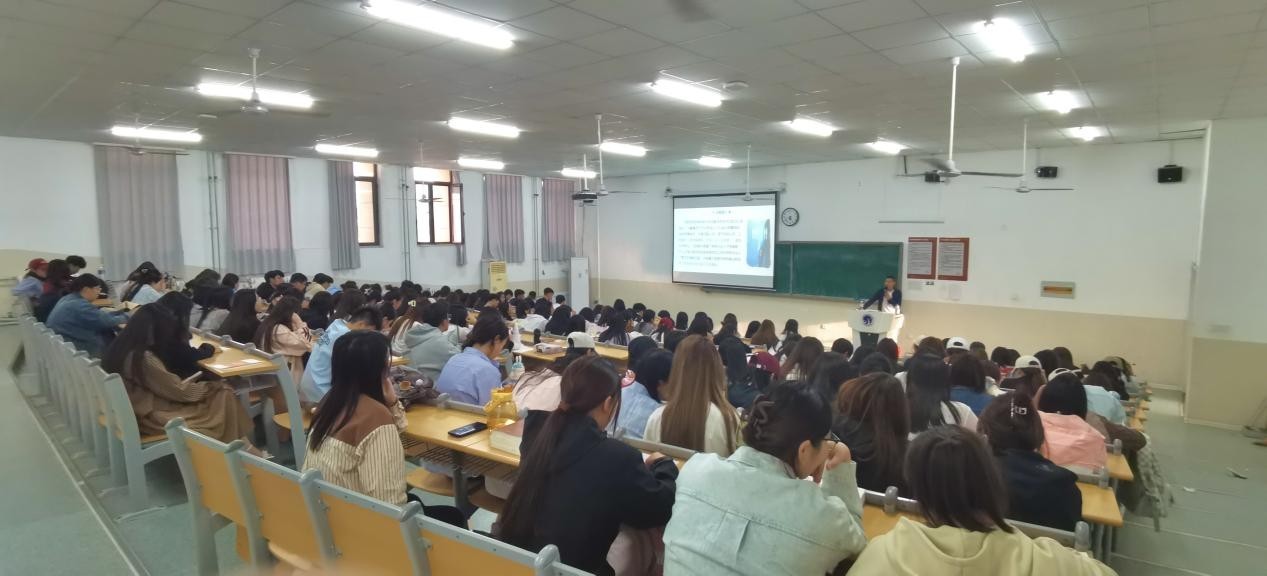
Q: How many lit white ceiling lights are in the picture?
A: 15